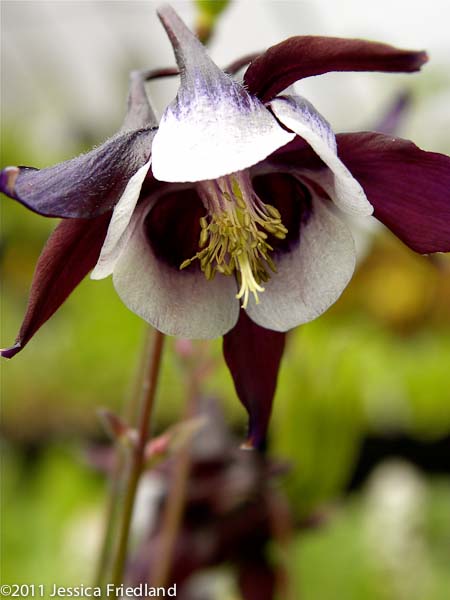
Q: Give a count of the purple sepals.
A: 5